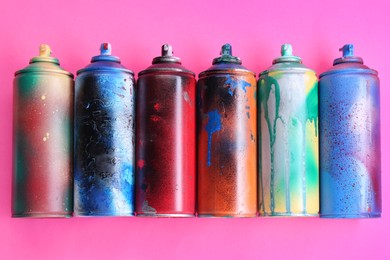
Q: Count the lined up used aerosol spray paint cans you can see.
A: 6